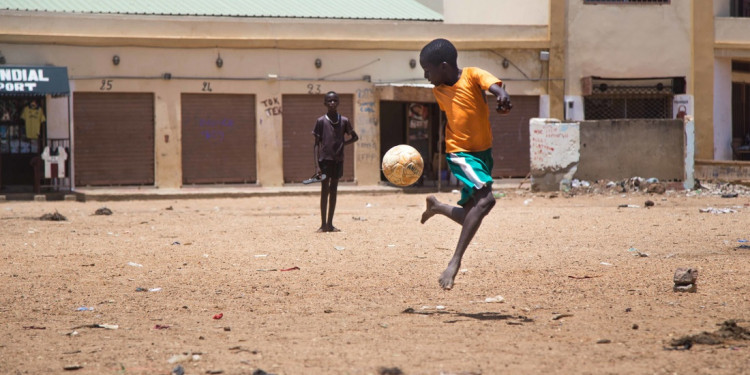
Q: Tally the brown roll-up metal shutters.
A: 4